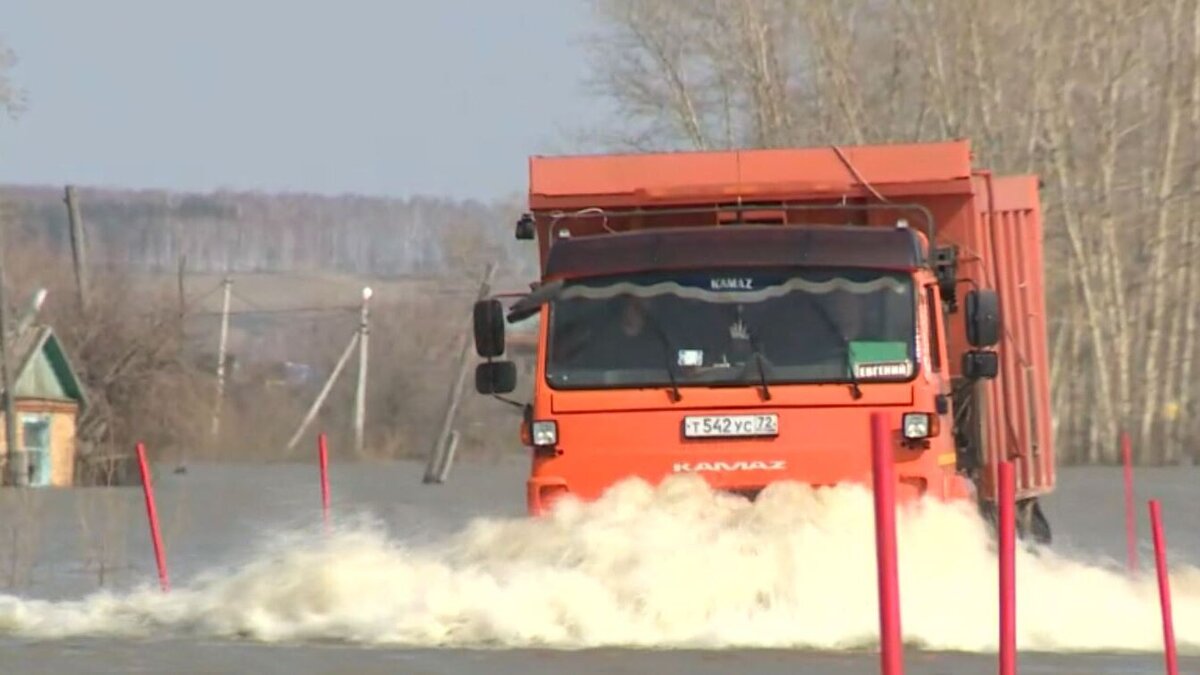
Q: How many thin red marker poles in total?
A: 6